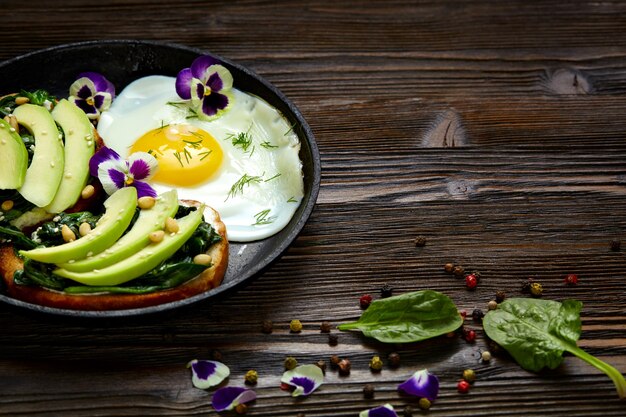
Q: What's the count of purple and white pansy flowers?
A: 3